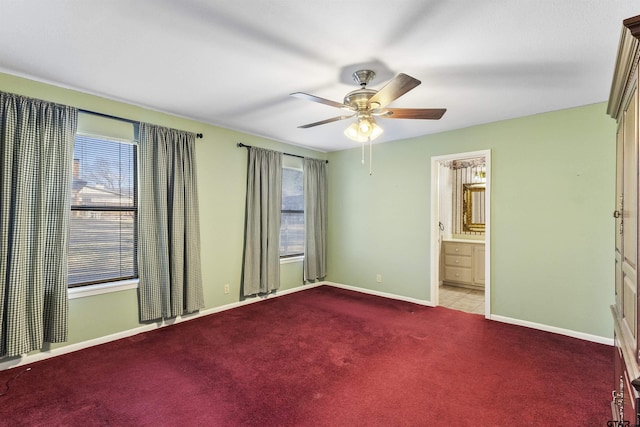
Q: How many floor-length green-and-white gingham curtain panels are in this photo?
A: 4